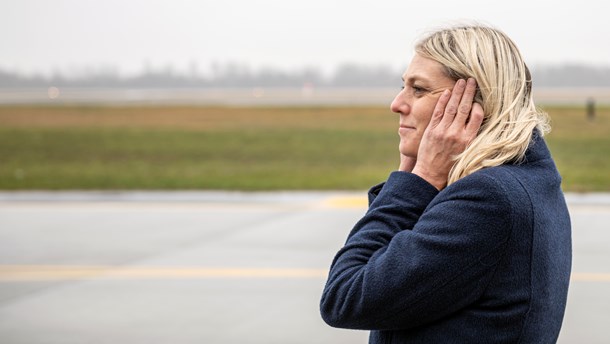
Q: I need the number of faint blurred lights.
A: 3